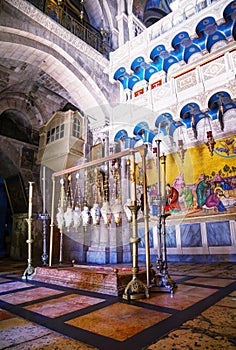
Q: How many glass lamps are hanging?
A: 8